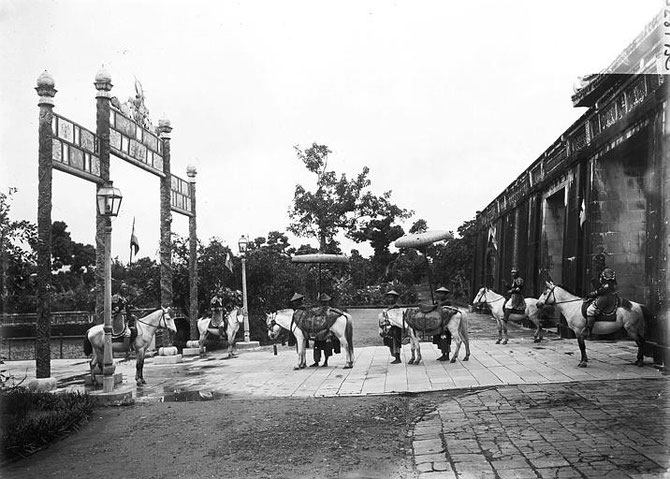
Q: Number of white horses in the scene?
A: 6